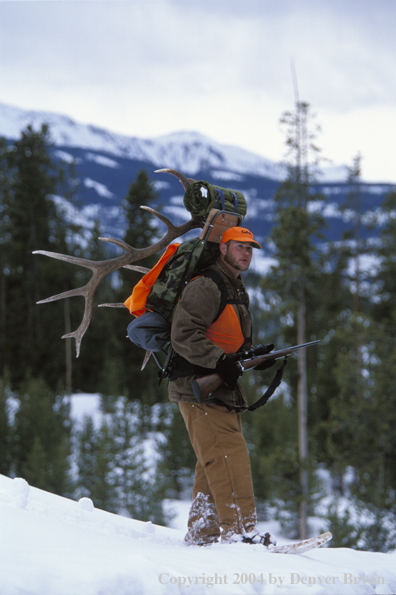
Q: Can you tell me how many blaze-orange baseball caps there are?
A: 1